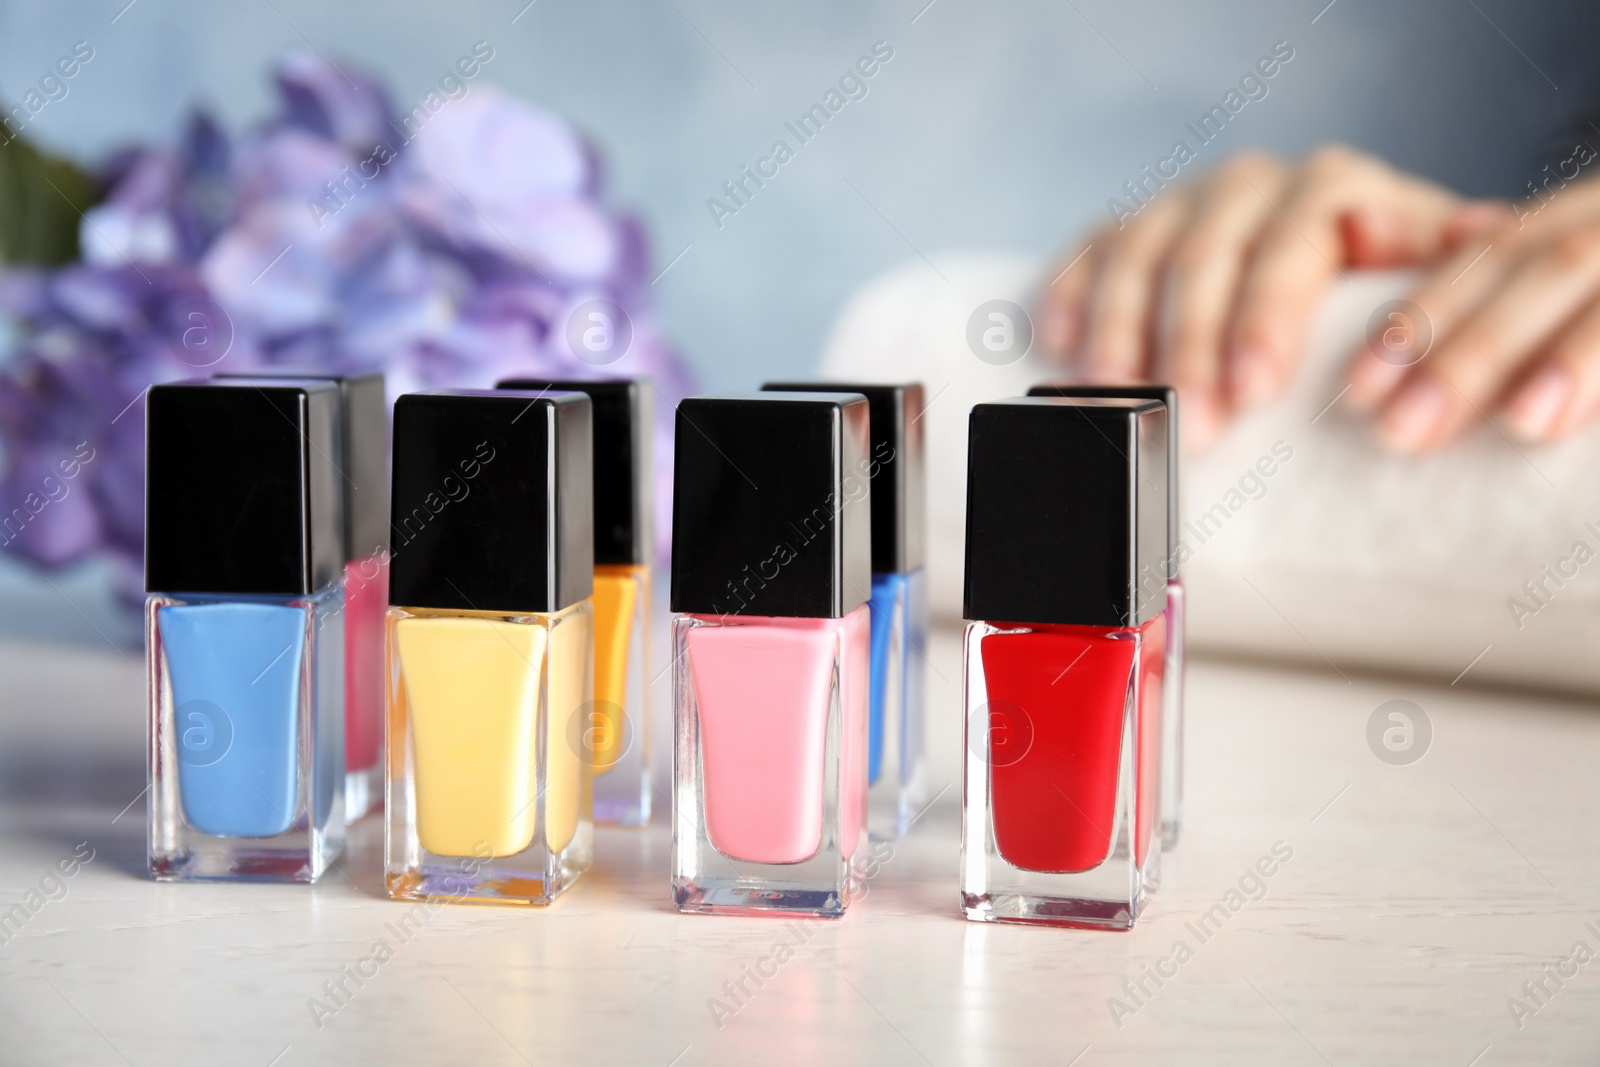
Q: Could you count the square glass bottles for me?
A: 8